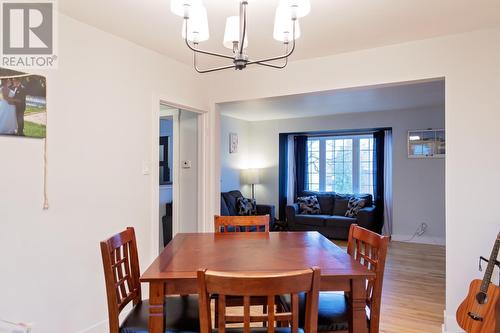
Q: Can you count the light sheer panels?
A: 2